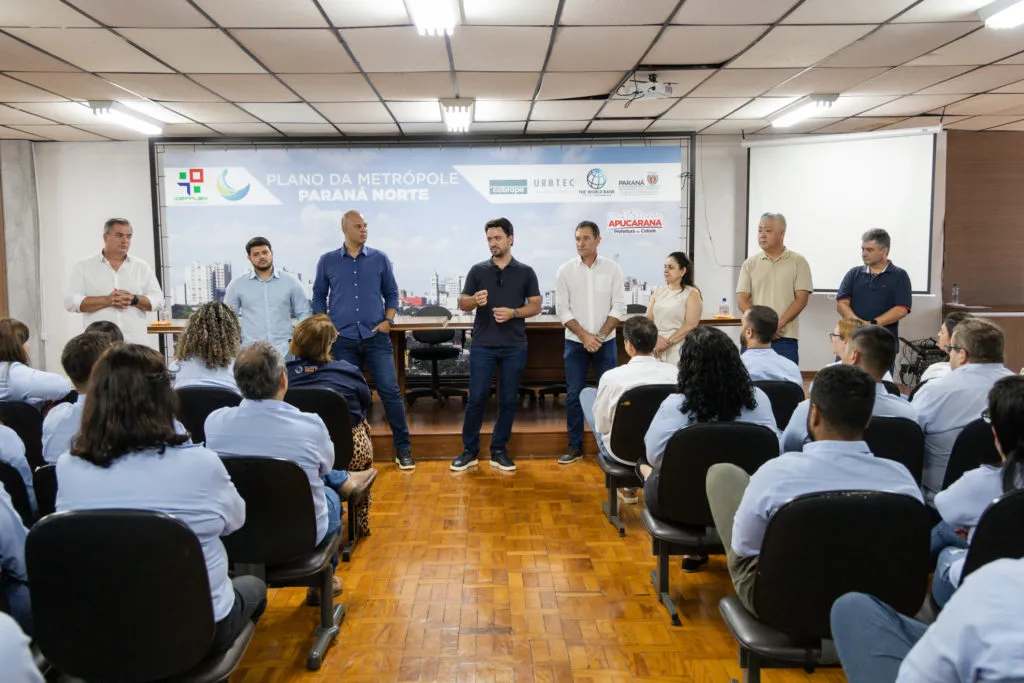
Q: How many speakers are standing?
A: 8